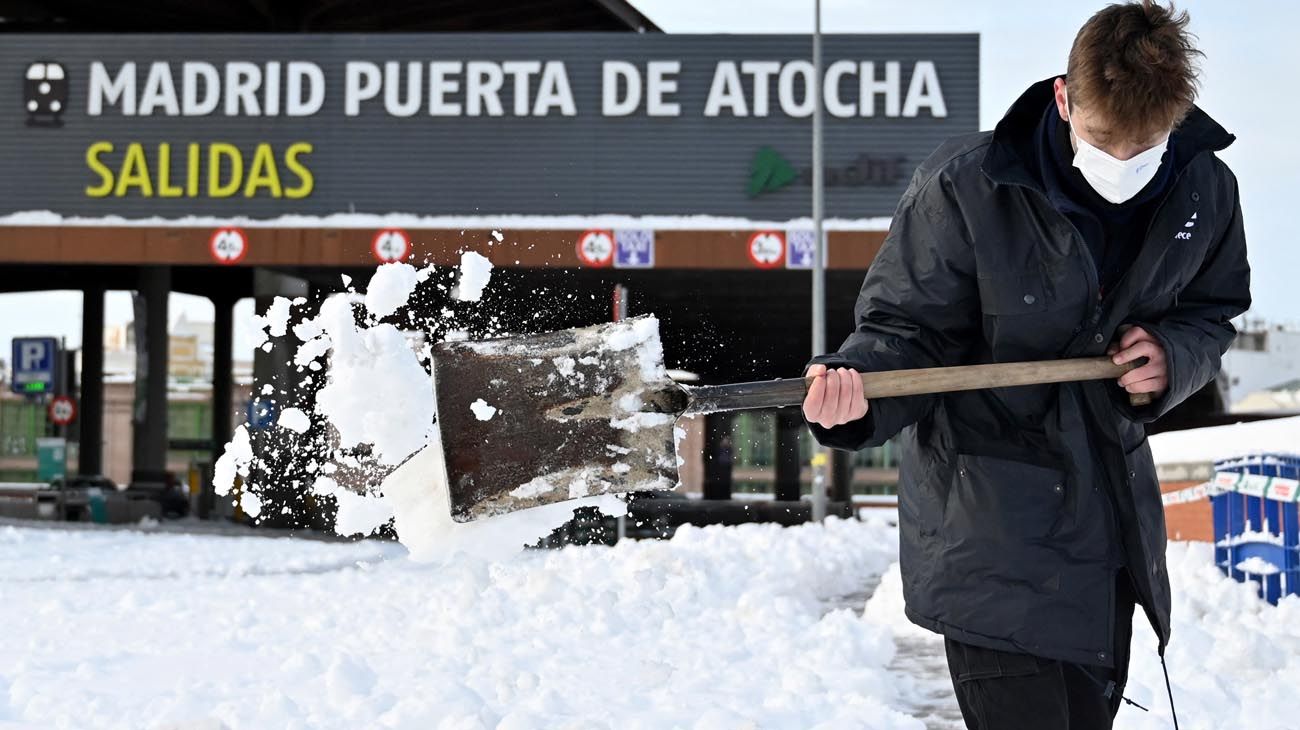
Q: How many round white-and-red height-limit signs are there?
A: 5